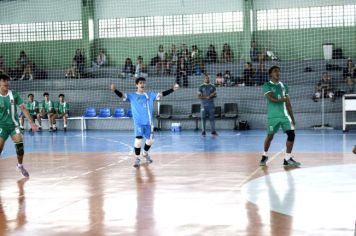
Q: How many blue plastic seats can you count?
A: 4